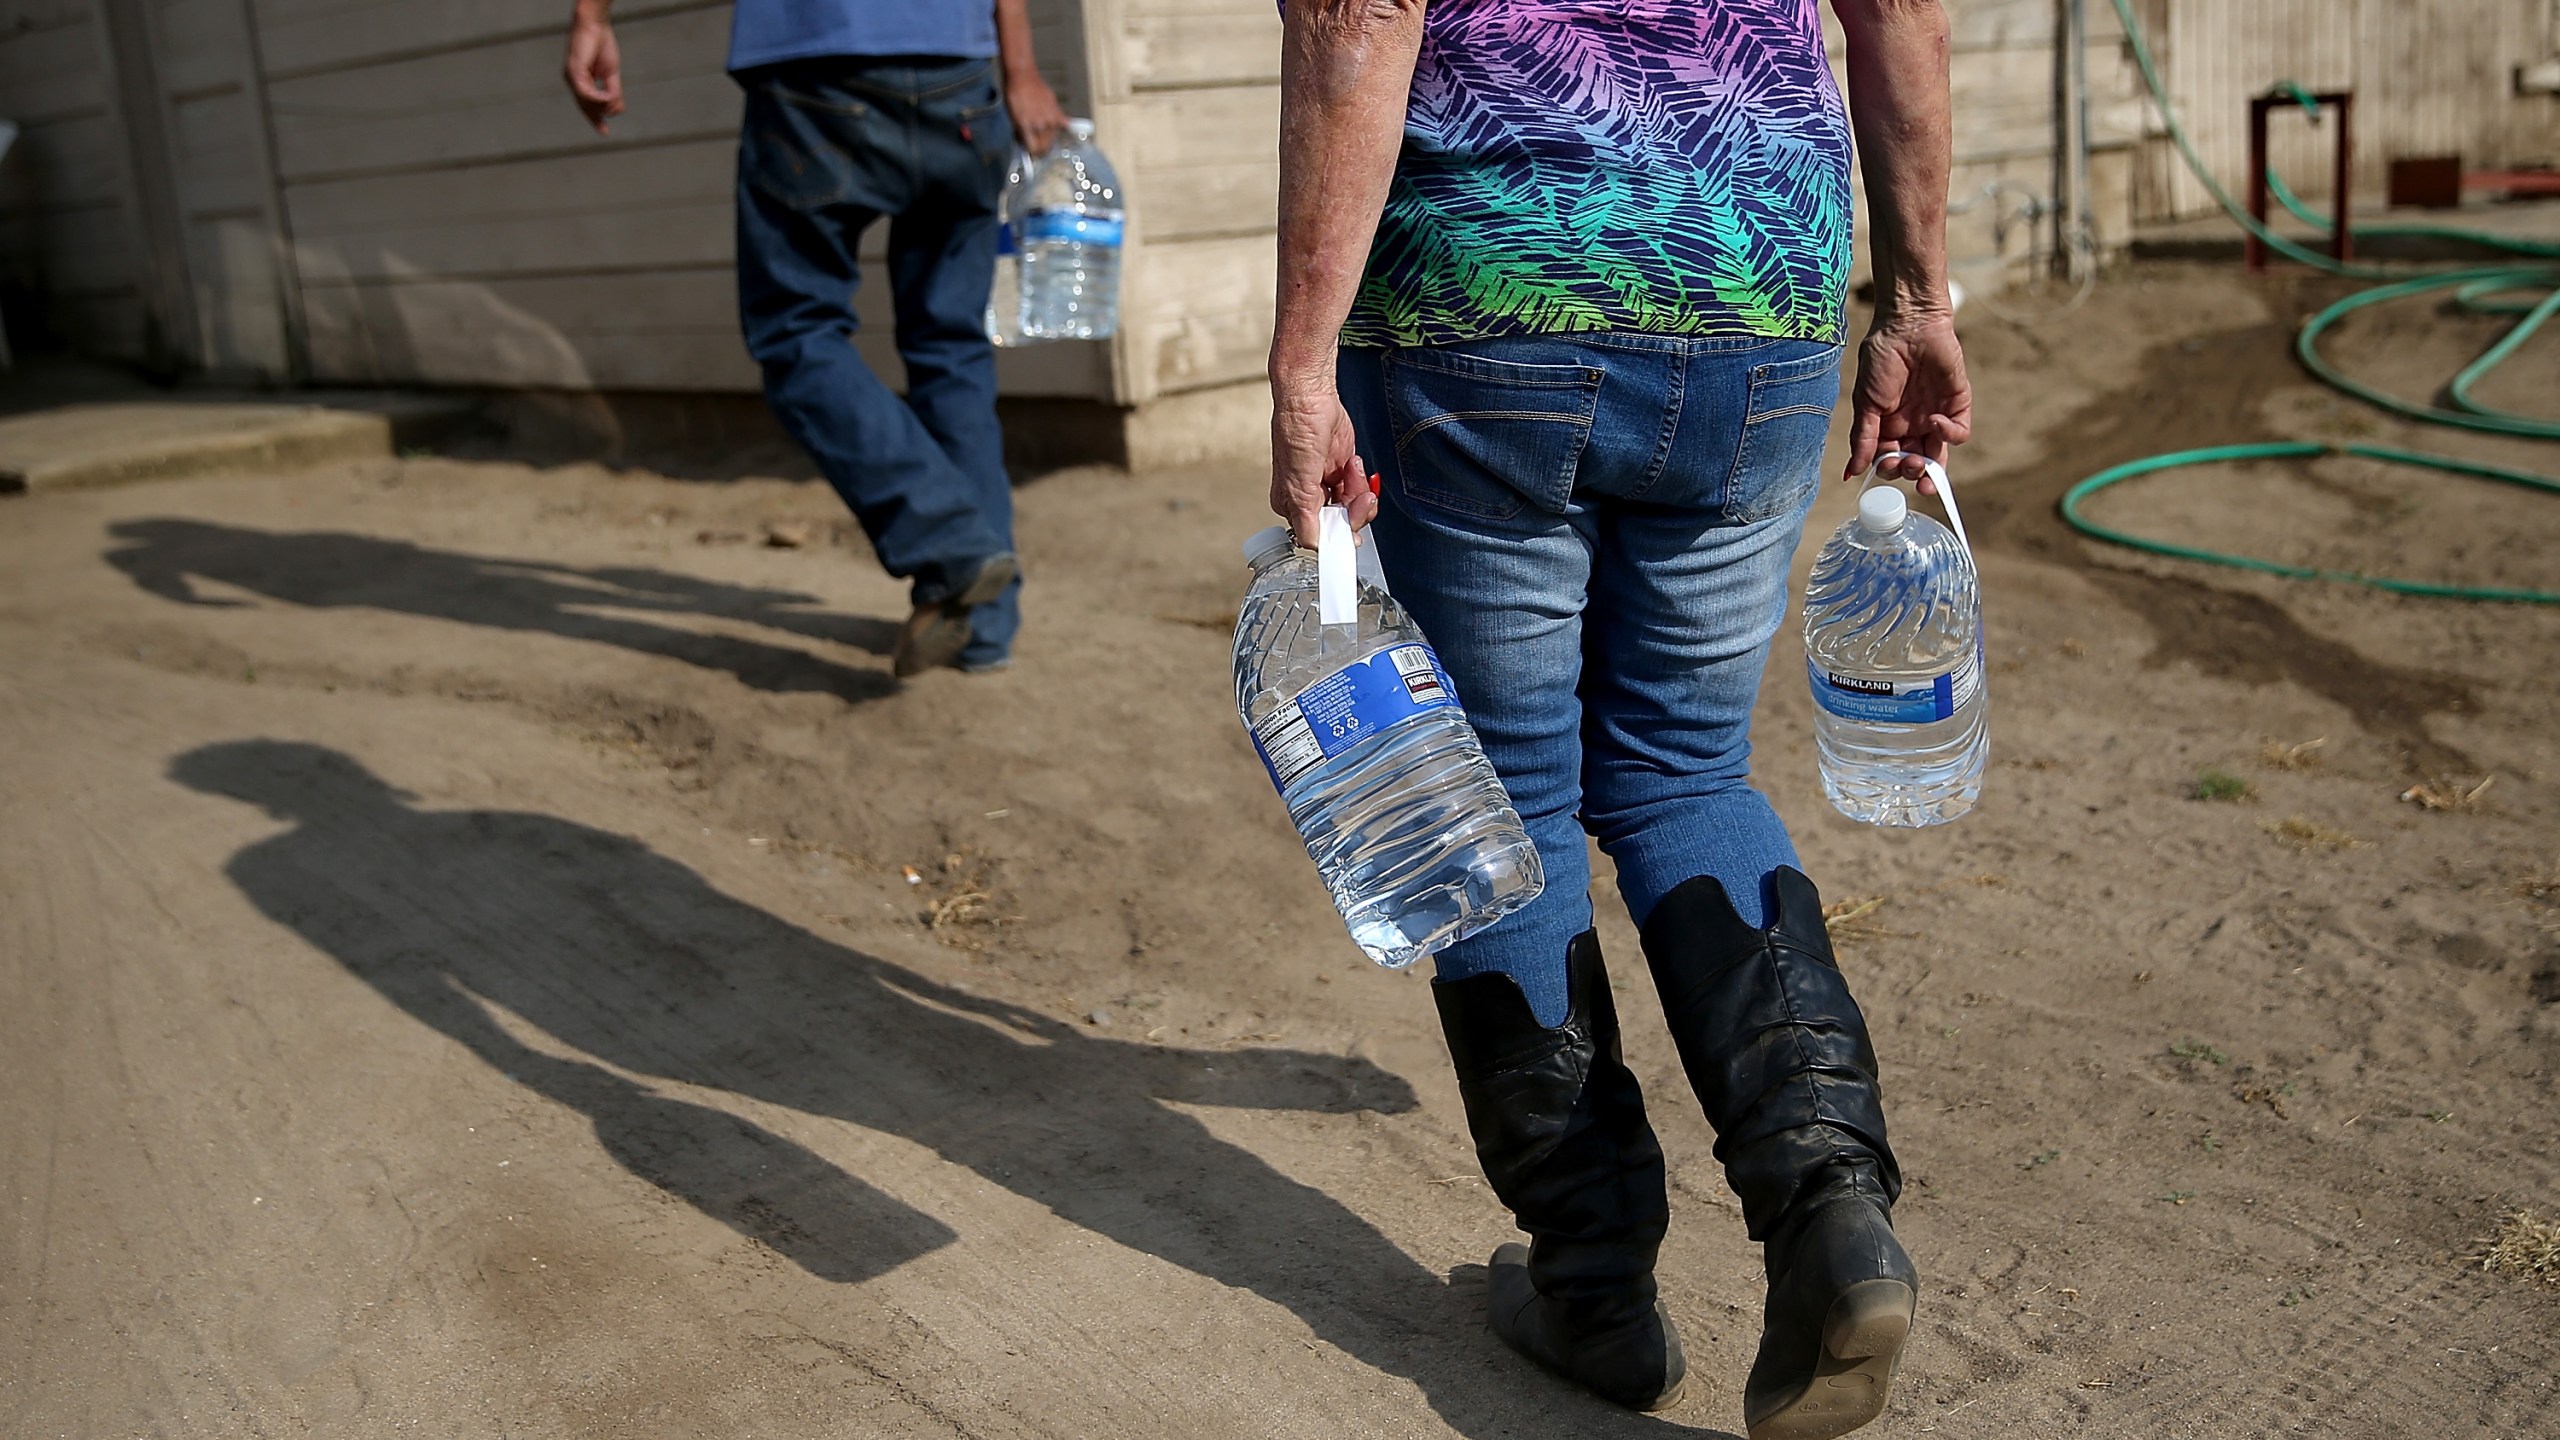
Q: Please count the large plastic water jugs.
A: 4